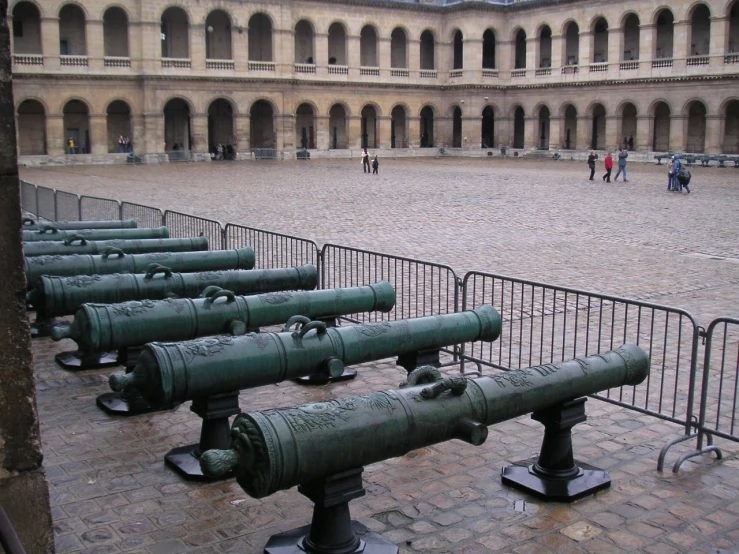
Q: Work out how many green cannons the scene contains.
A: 8